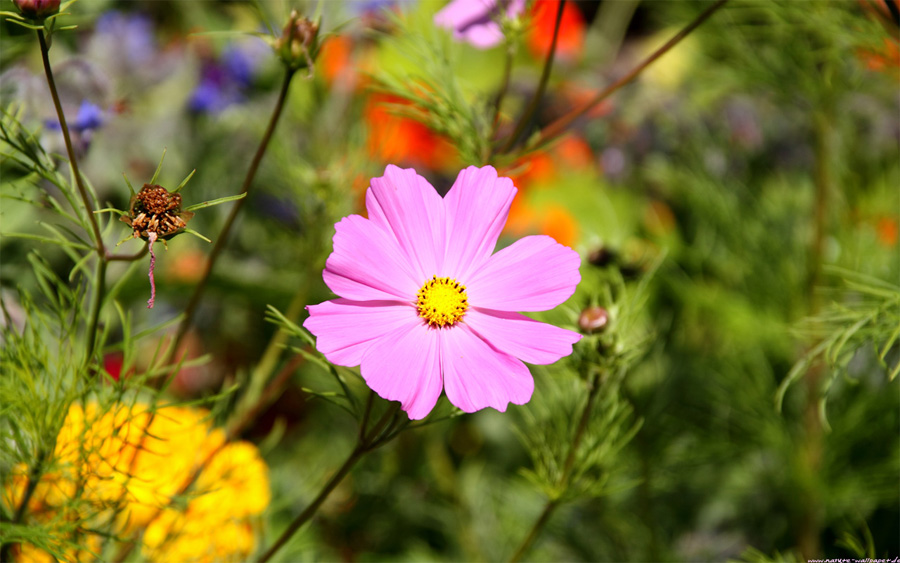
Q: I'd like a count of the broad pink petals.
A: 8